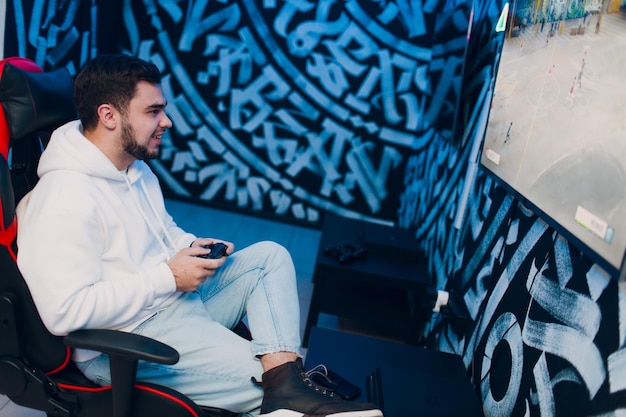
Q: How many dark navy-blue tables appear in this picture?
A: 2